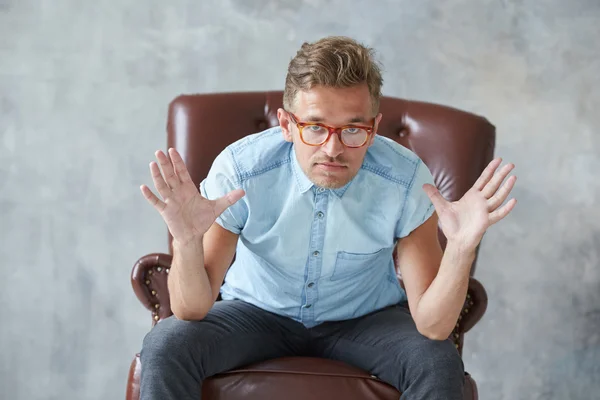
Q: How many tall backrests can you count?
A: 1